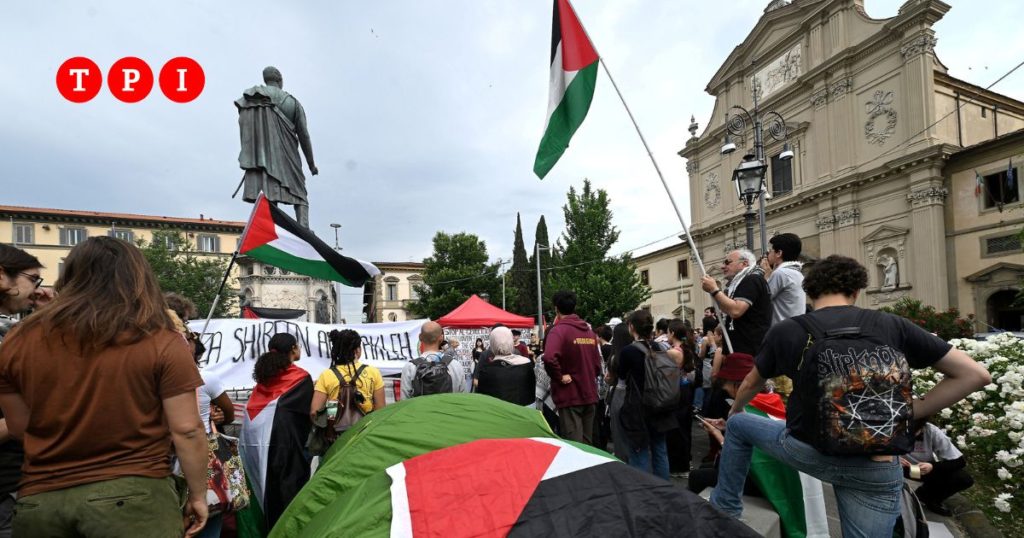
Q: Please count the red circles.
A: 3